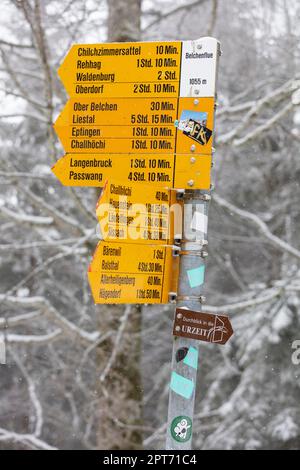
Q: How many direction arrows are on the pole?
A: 6